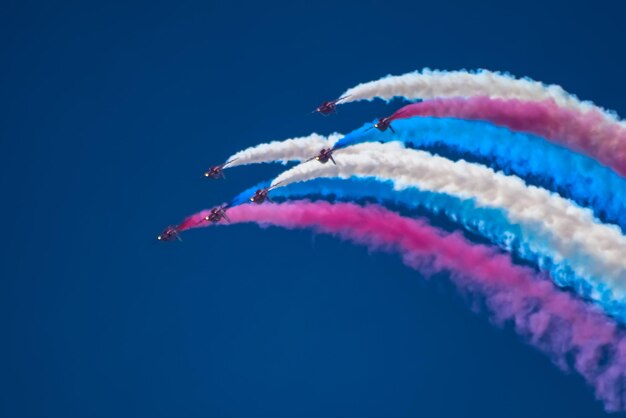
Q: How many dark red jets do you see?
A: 7